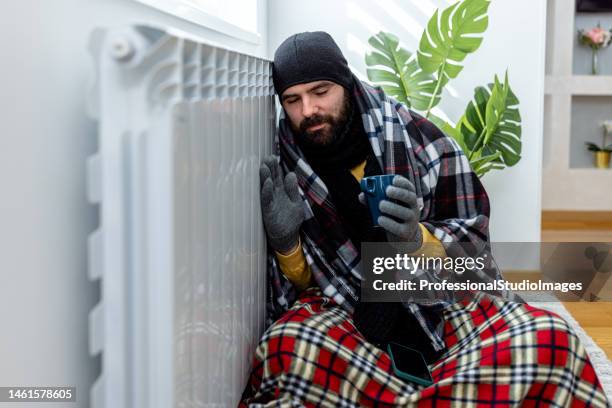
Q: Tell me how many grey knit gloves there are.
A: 2